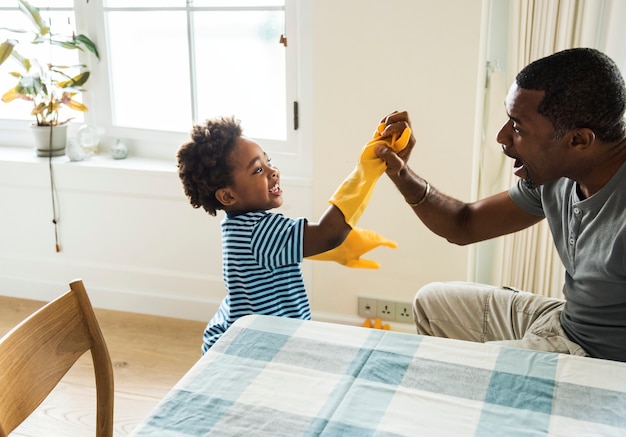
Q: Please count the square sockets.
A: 3